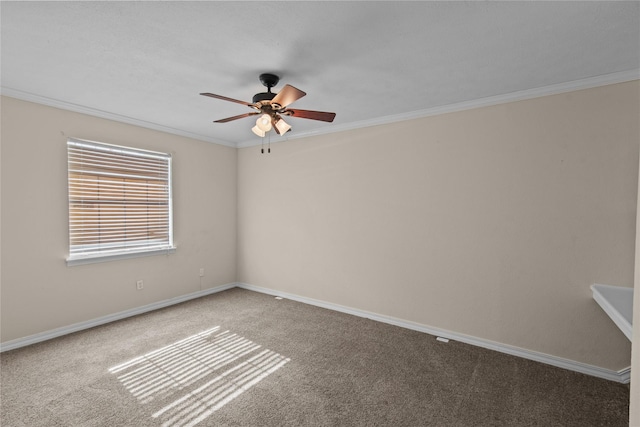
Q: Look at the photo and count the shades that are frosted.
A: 3